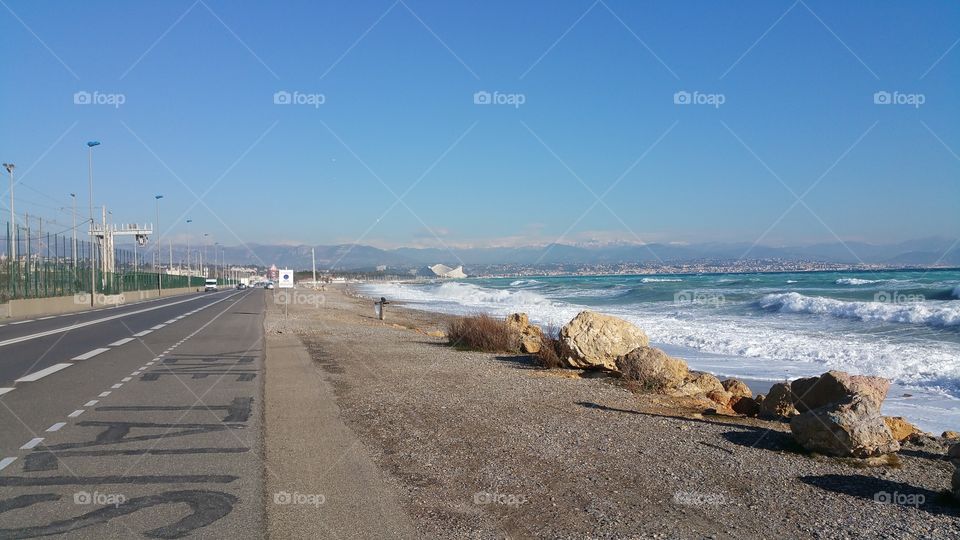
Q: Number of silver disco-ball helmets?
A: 0